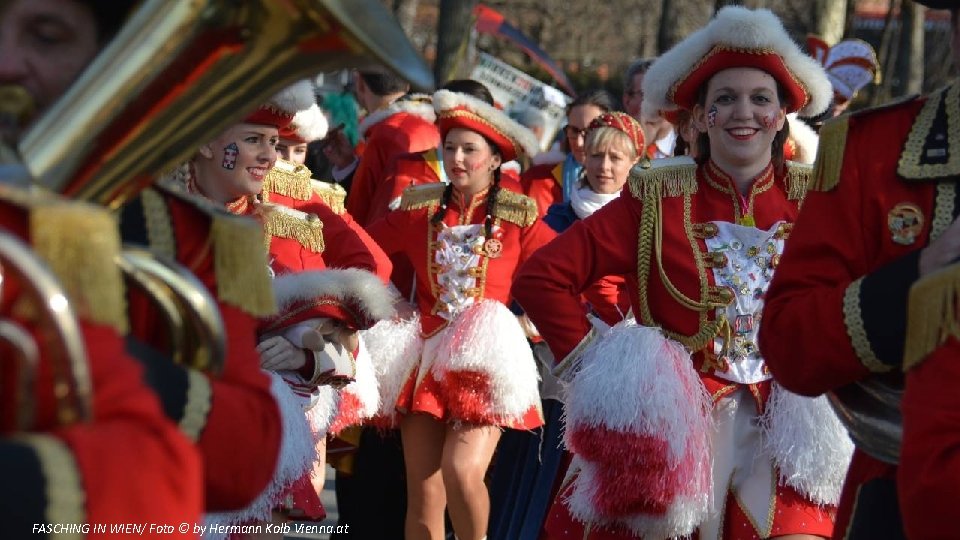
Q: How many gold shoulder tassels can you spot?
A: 11